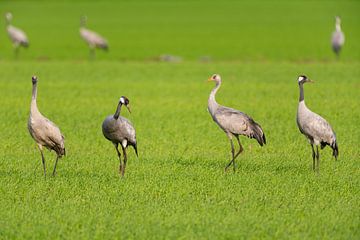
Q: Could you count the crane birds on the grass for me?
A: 7